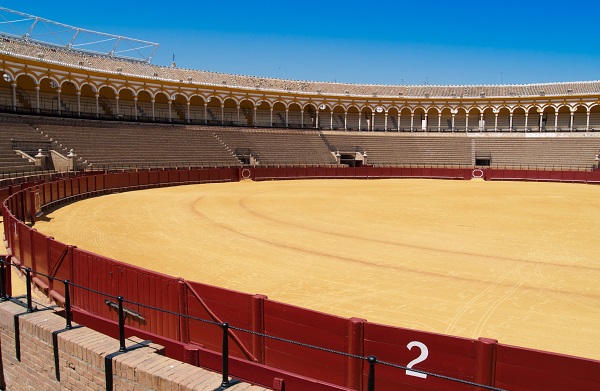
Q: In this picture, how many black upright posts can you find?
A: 6